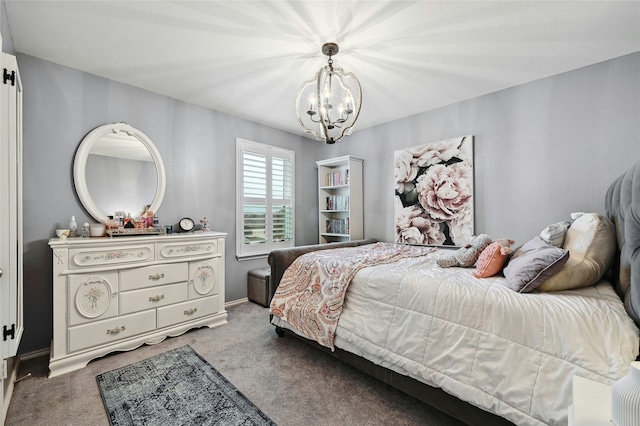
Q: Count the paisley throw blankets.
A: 1